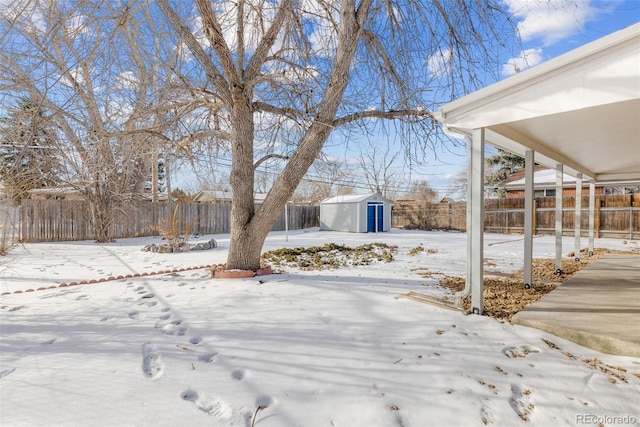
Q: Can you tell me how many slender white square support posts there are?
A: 5